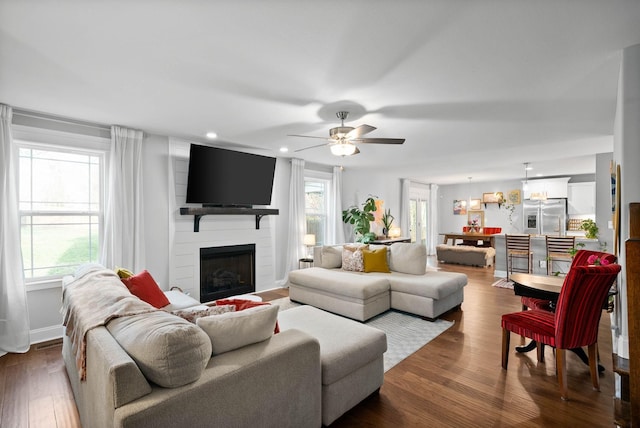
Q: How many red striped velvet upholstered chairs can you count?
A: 2